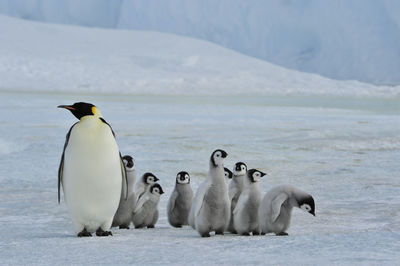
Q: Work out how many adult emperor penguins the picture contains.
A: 1